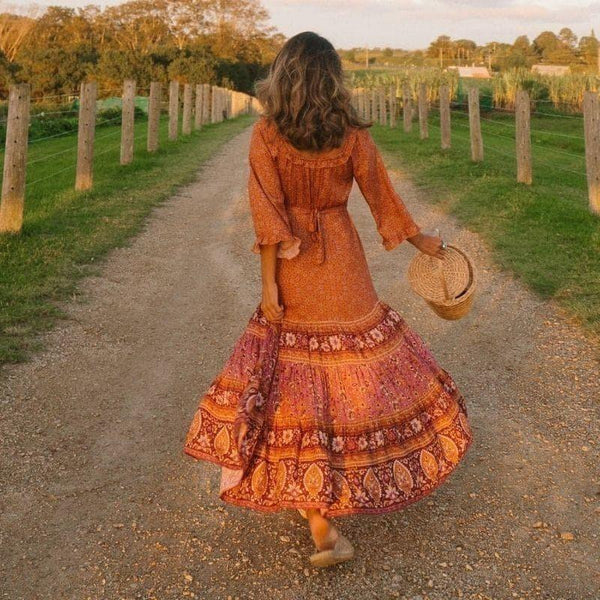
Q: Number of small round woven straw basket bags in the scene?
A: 1